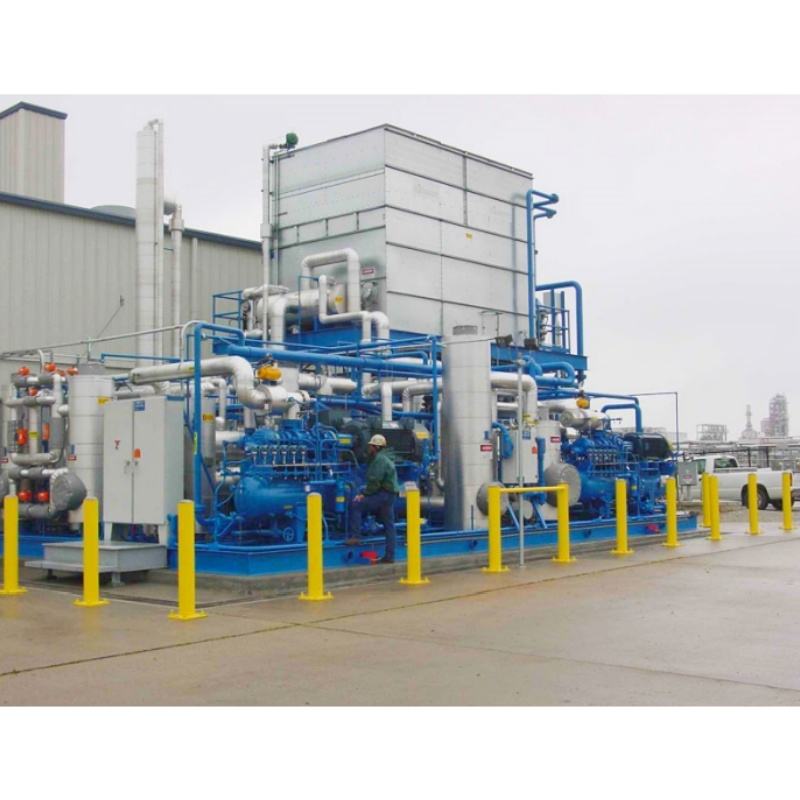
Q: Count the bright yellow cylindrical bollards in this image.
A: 13